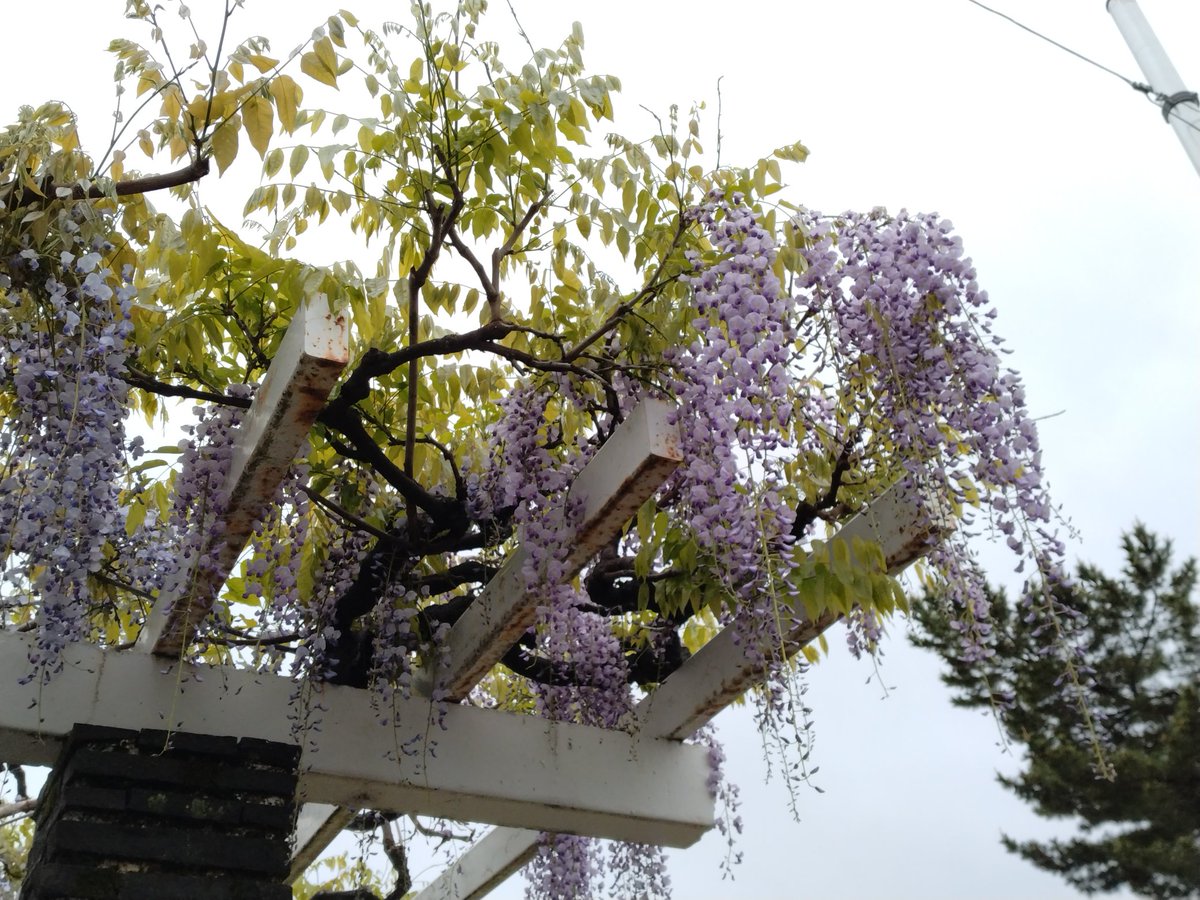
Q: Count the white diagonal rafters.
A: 3